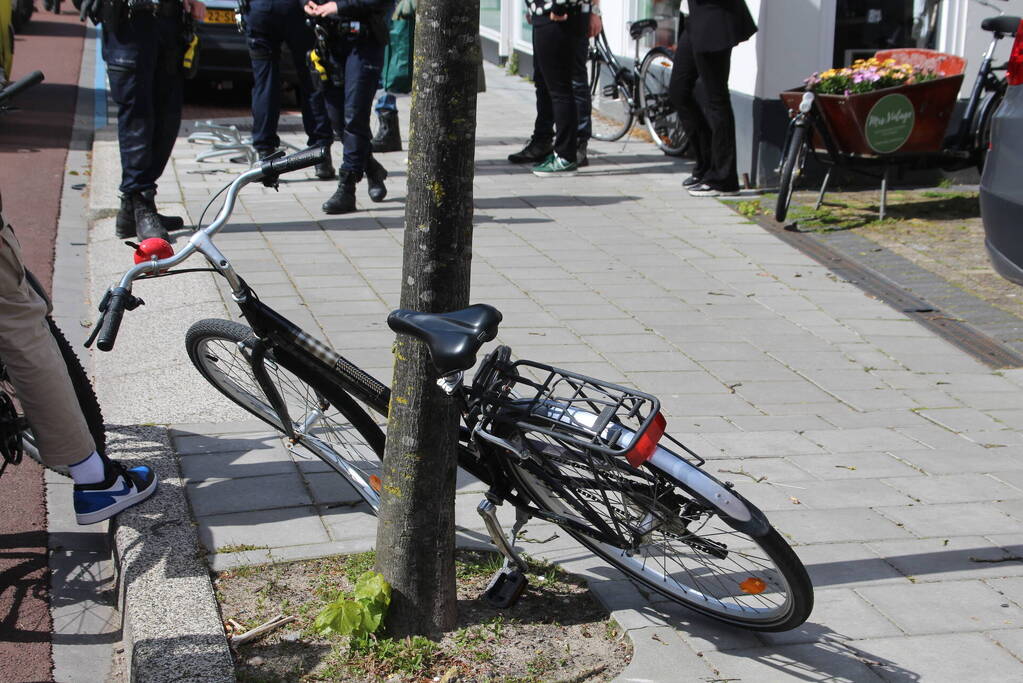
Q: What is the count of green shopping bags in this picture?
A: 1